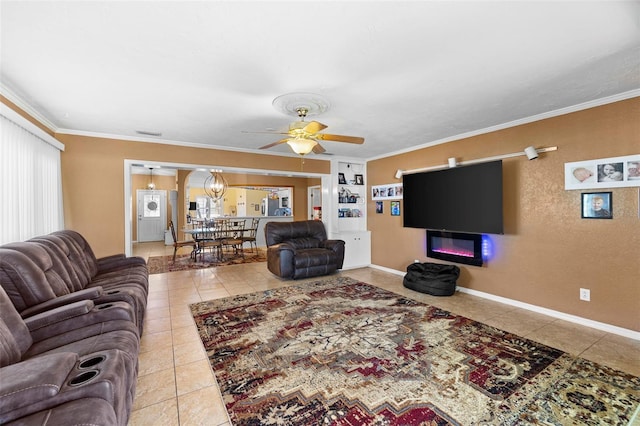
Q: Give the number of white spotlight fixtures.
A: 3